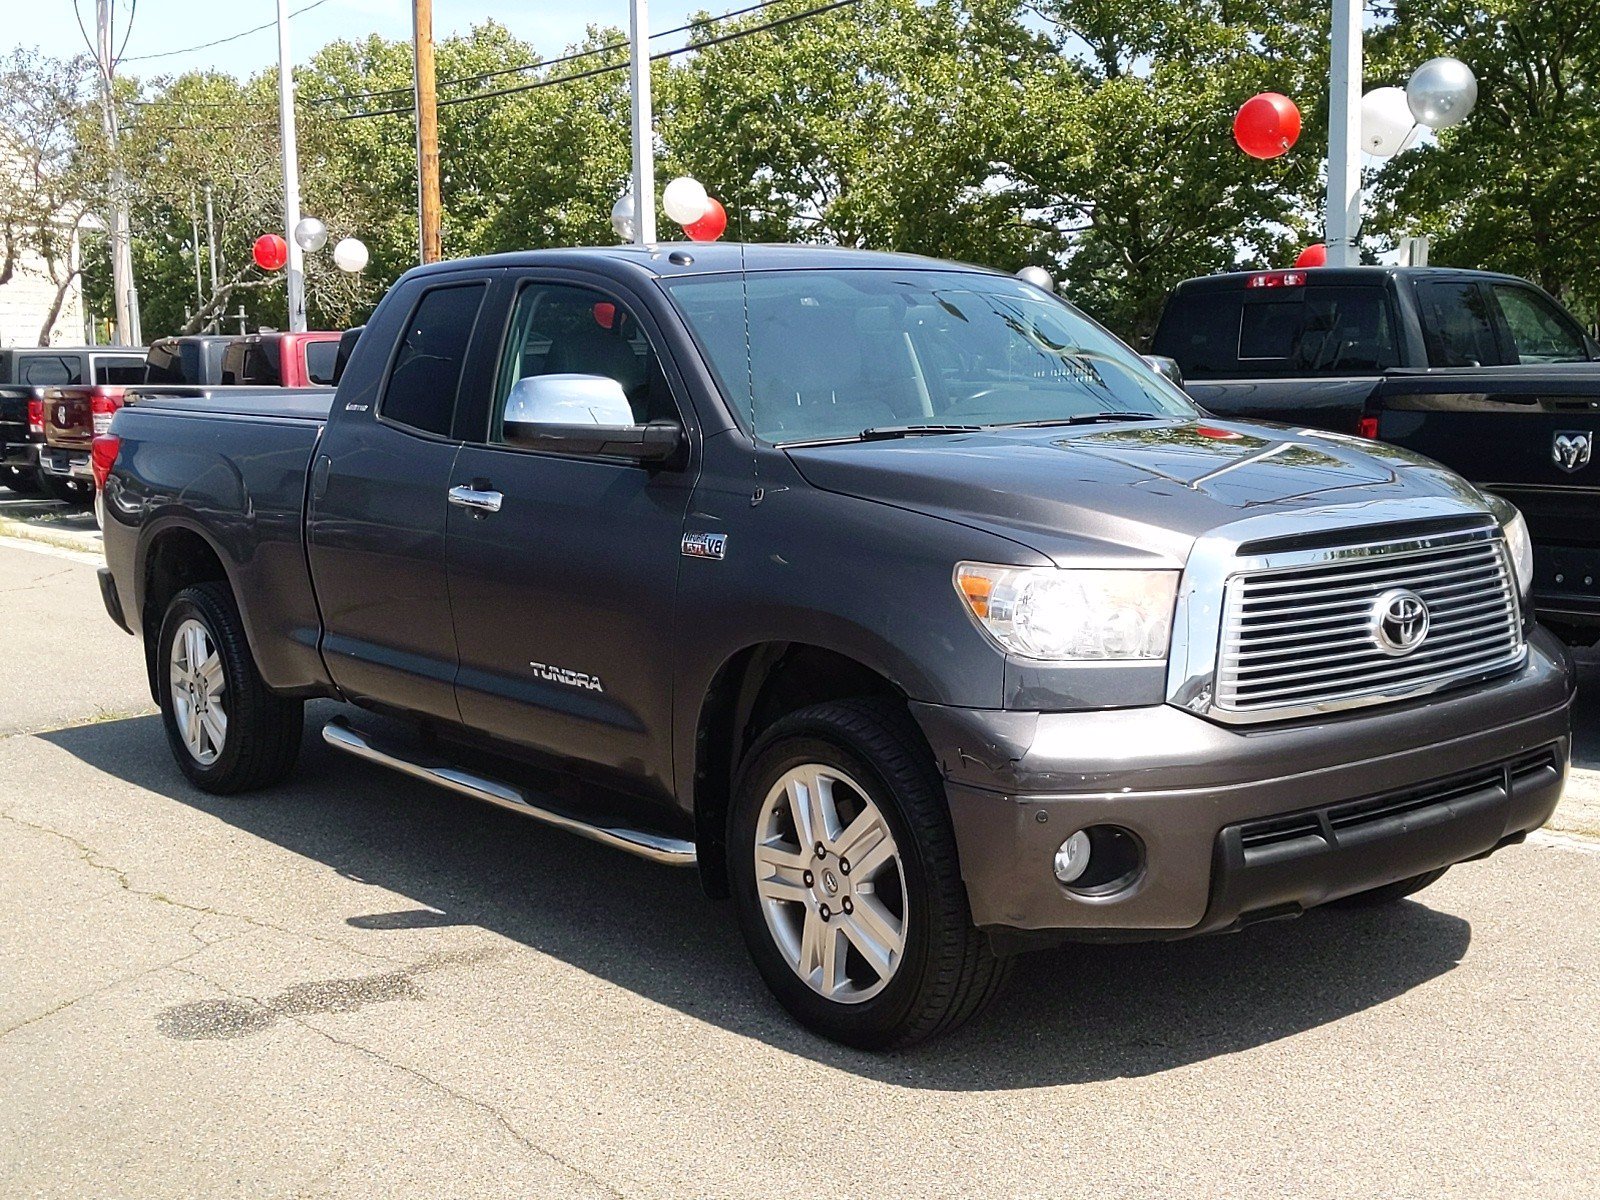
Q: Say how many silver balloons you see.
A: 4